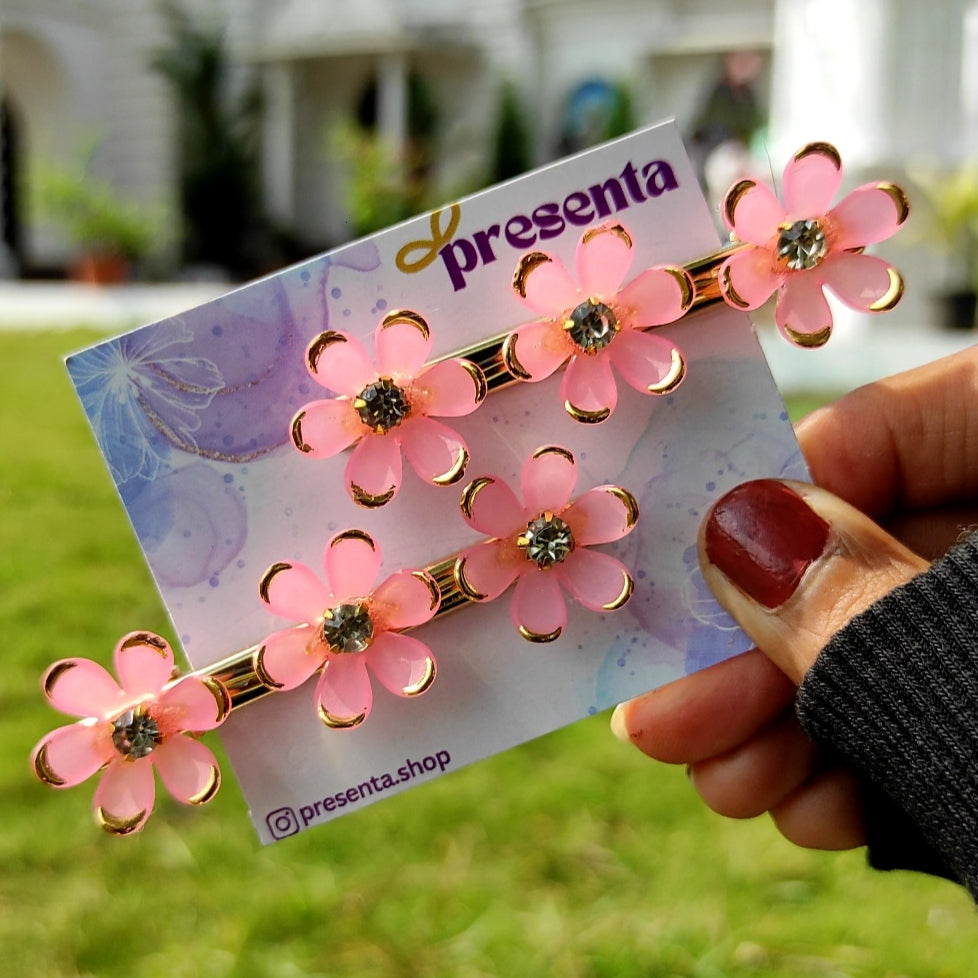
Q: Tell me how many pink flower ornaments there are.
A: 6